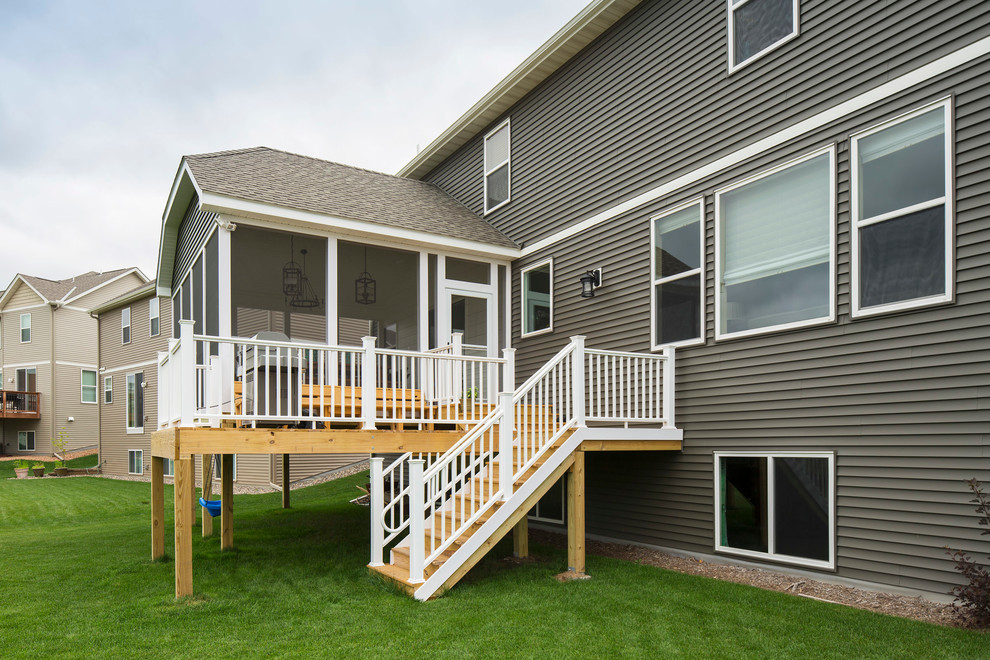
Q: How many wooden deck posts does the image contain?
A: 8